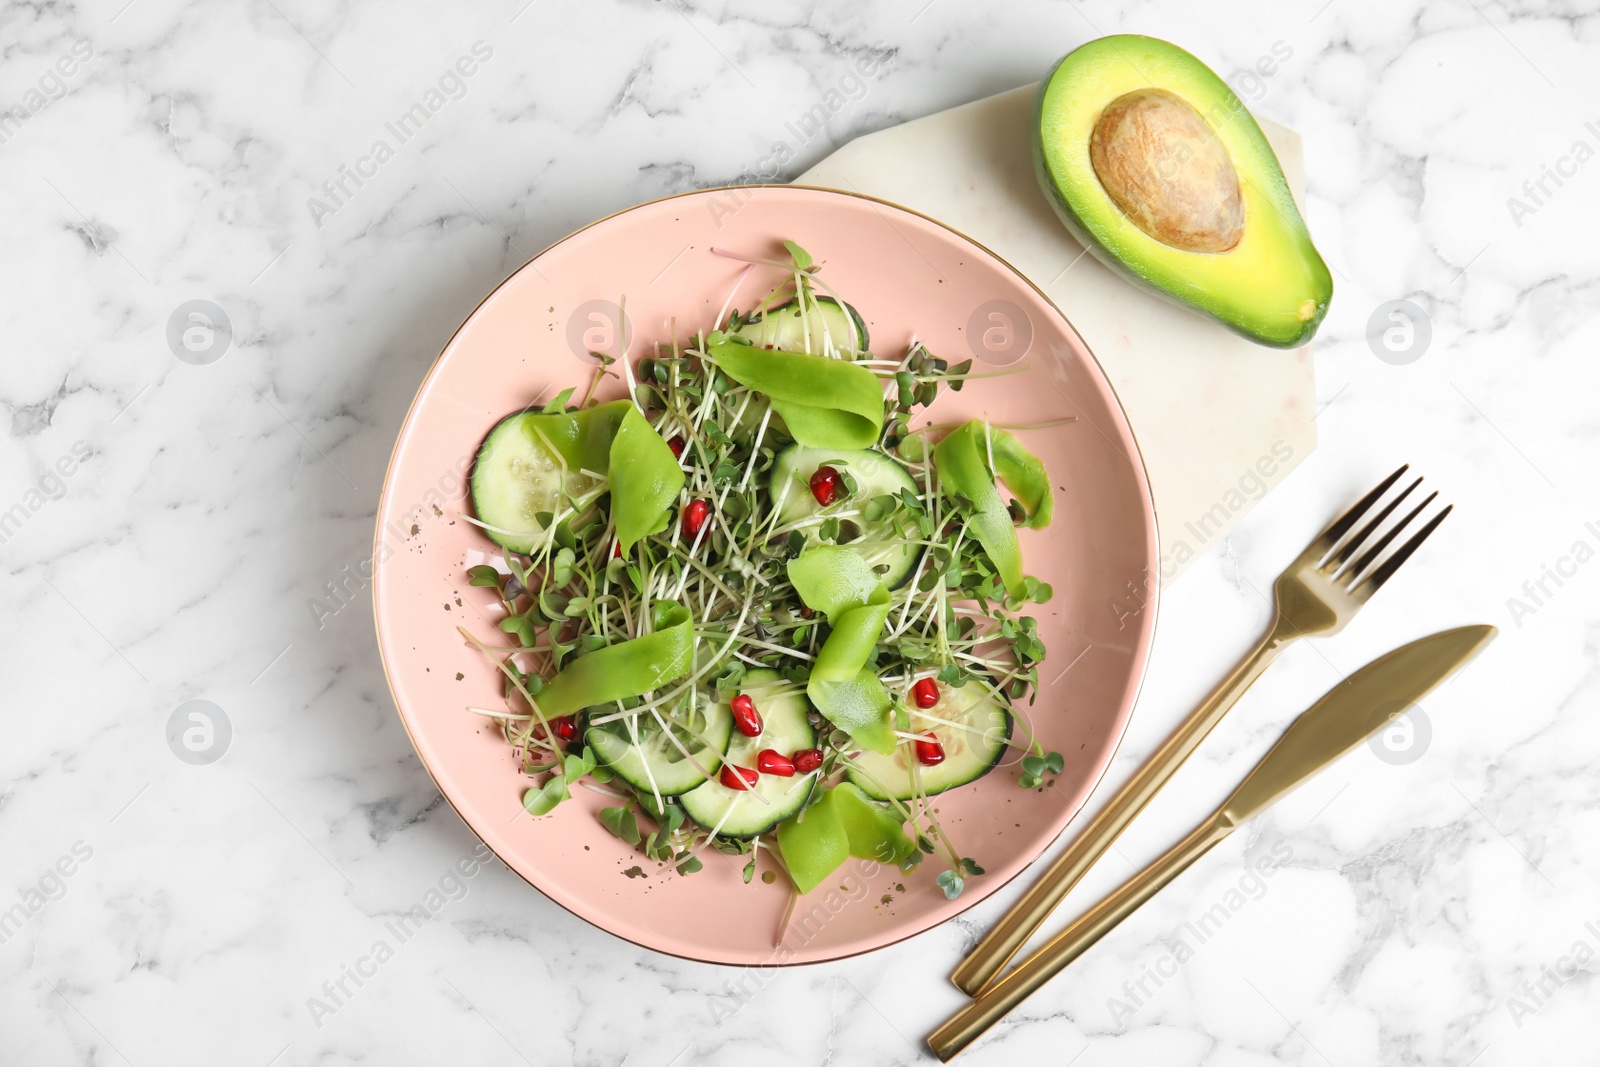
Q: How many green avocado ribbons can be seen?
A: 6